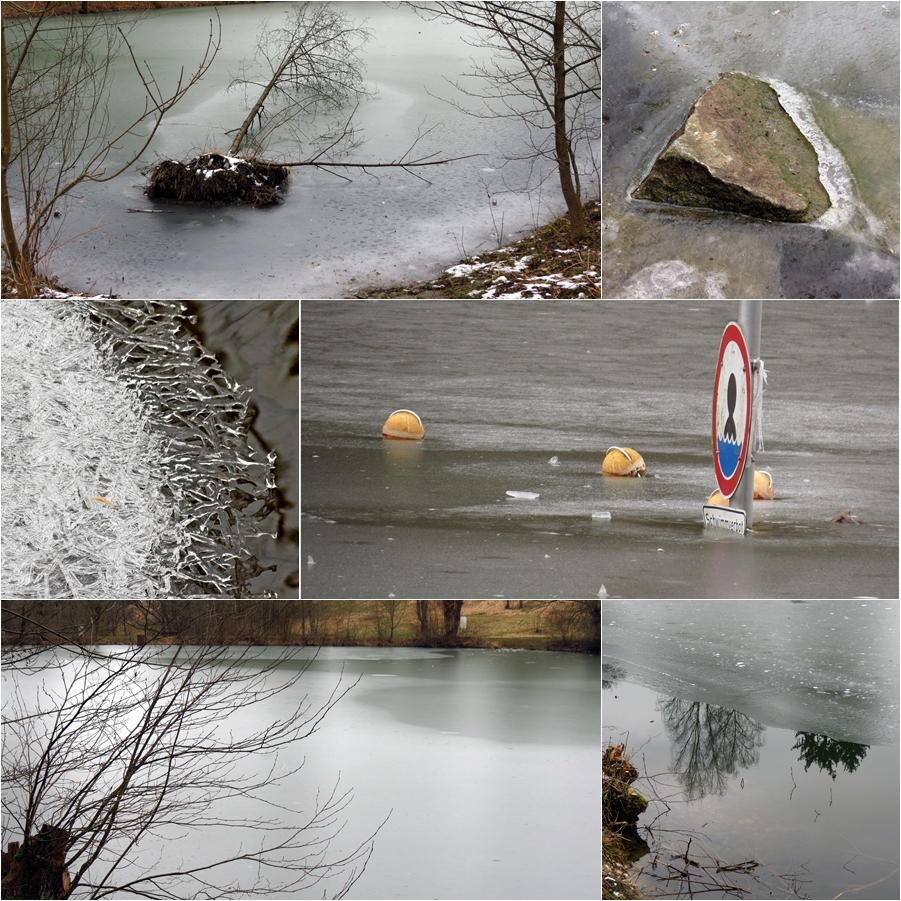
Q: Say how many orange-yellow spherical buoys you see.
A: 4